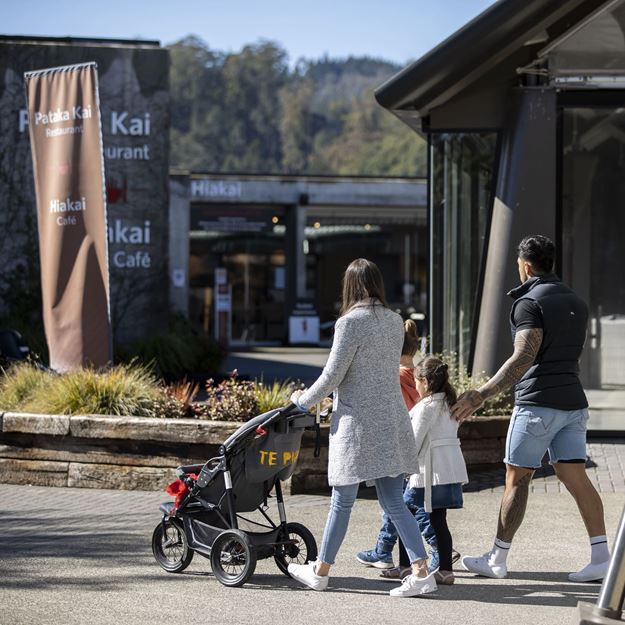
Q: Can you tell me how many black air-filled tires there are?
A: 3